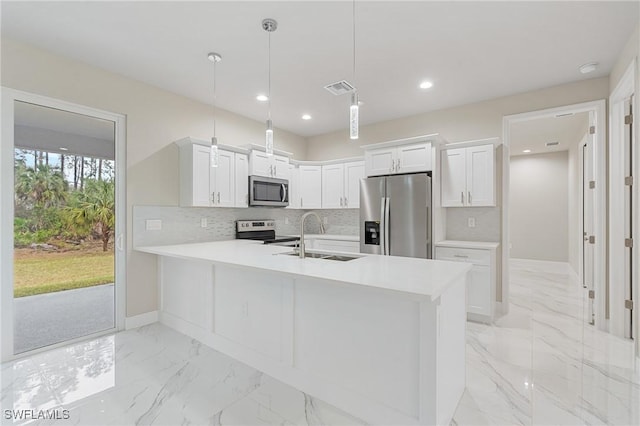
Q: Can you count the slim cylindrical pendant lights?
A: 3